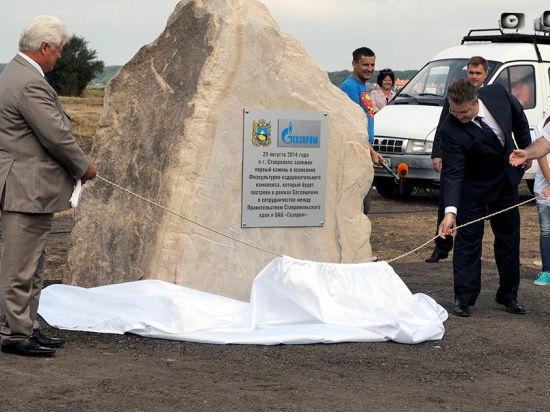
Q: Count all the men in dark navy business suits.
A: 2